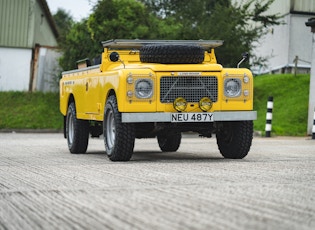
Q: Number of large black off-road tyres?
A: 5